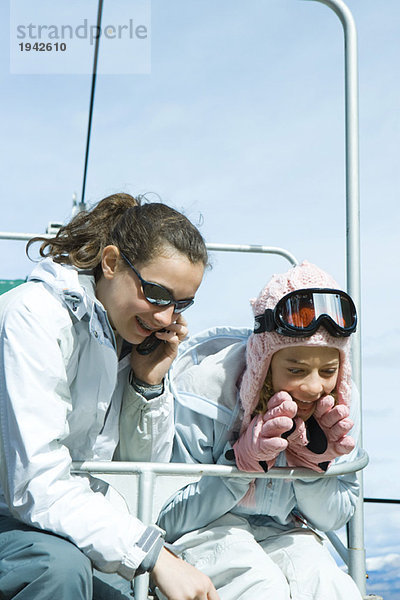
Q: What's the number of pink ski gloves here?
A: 2